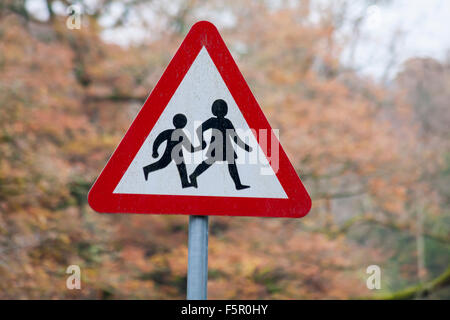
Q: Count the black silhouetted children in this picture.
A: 2